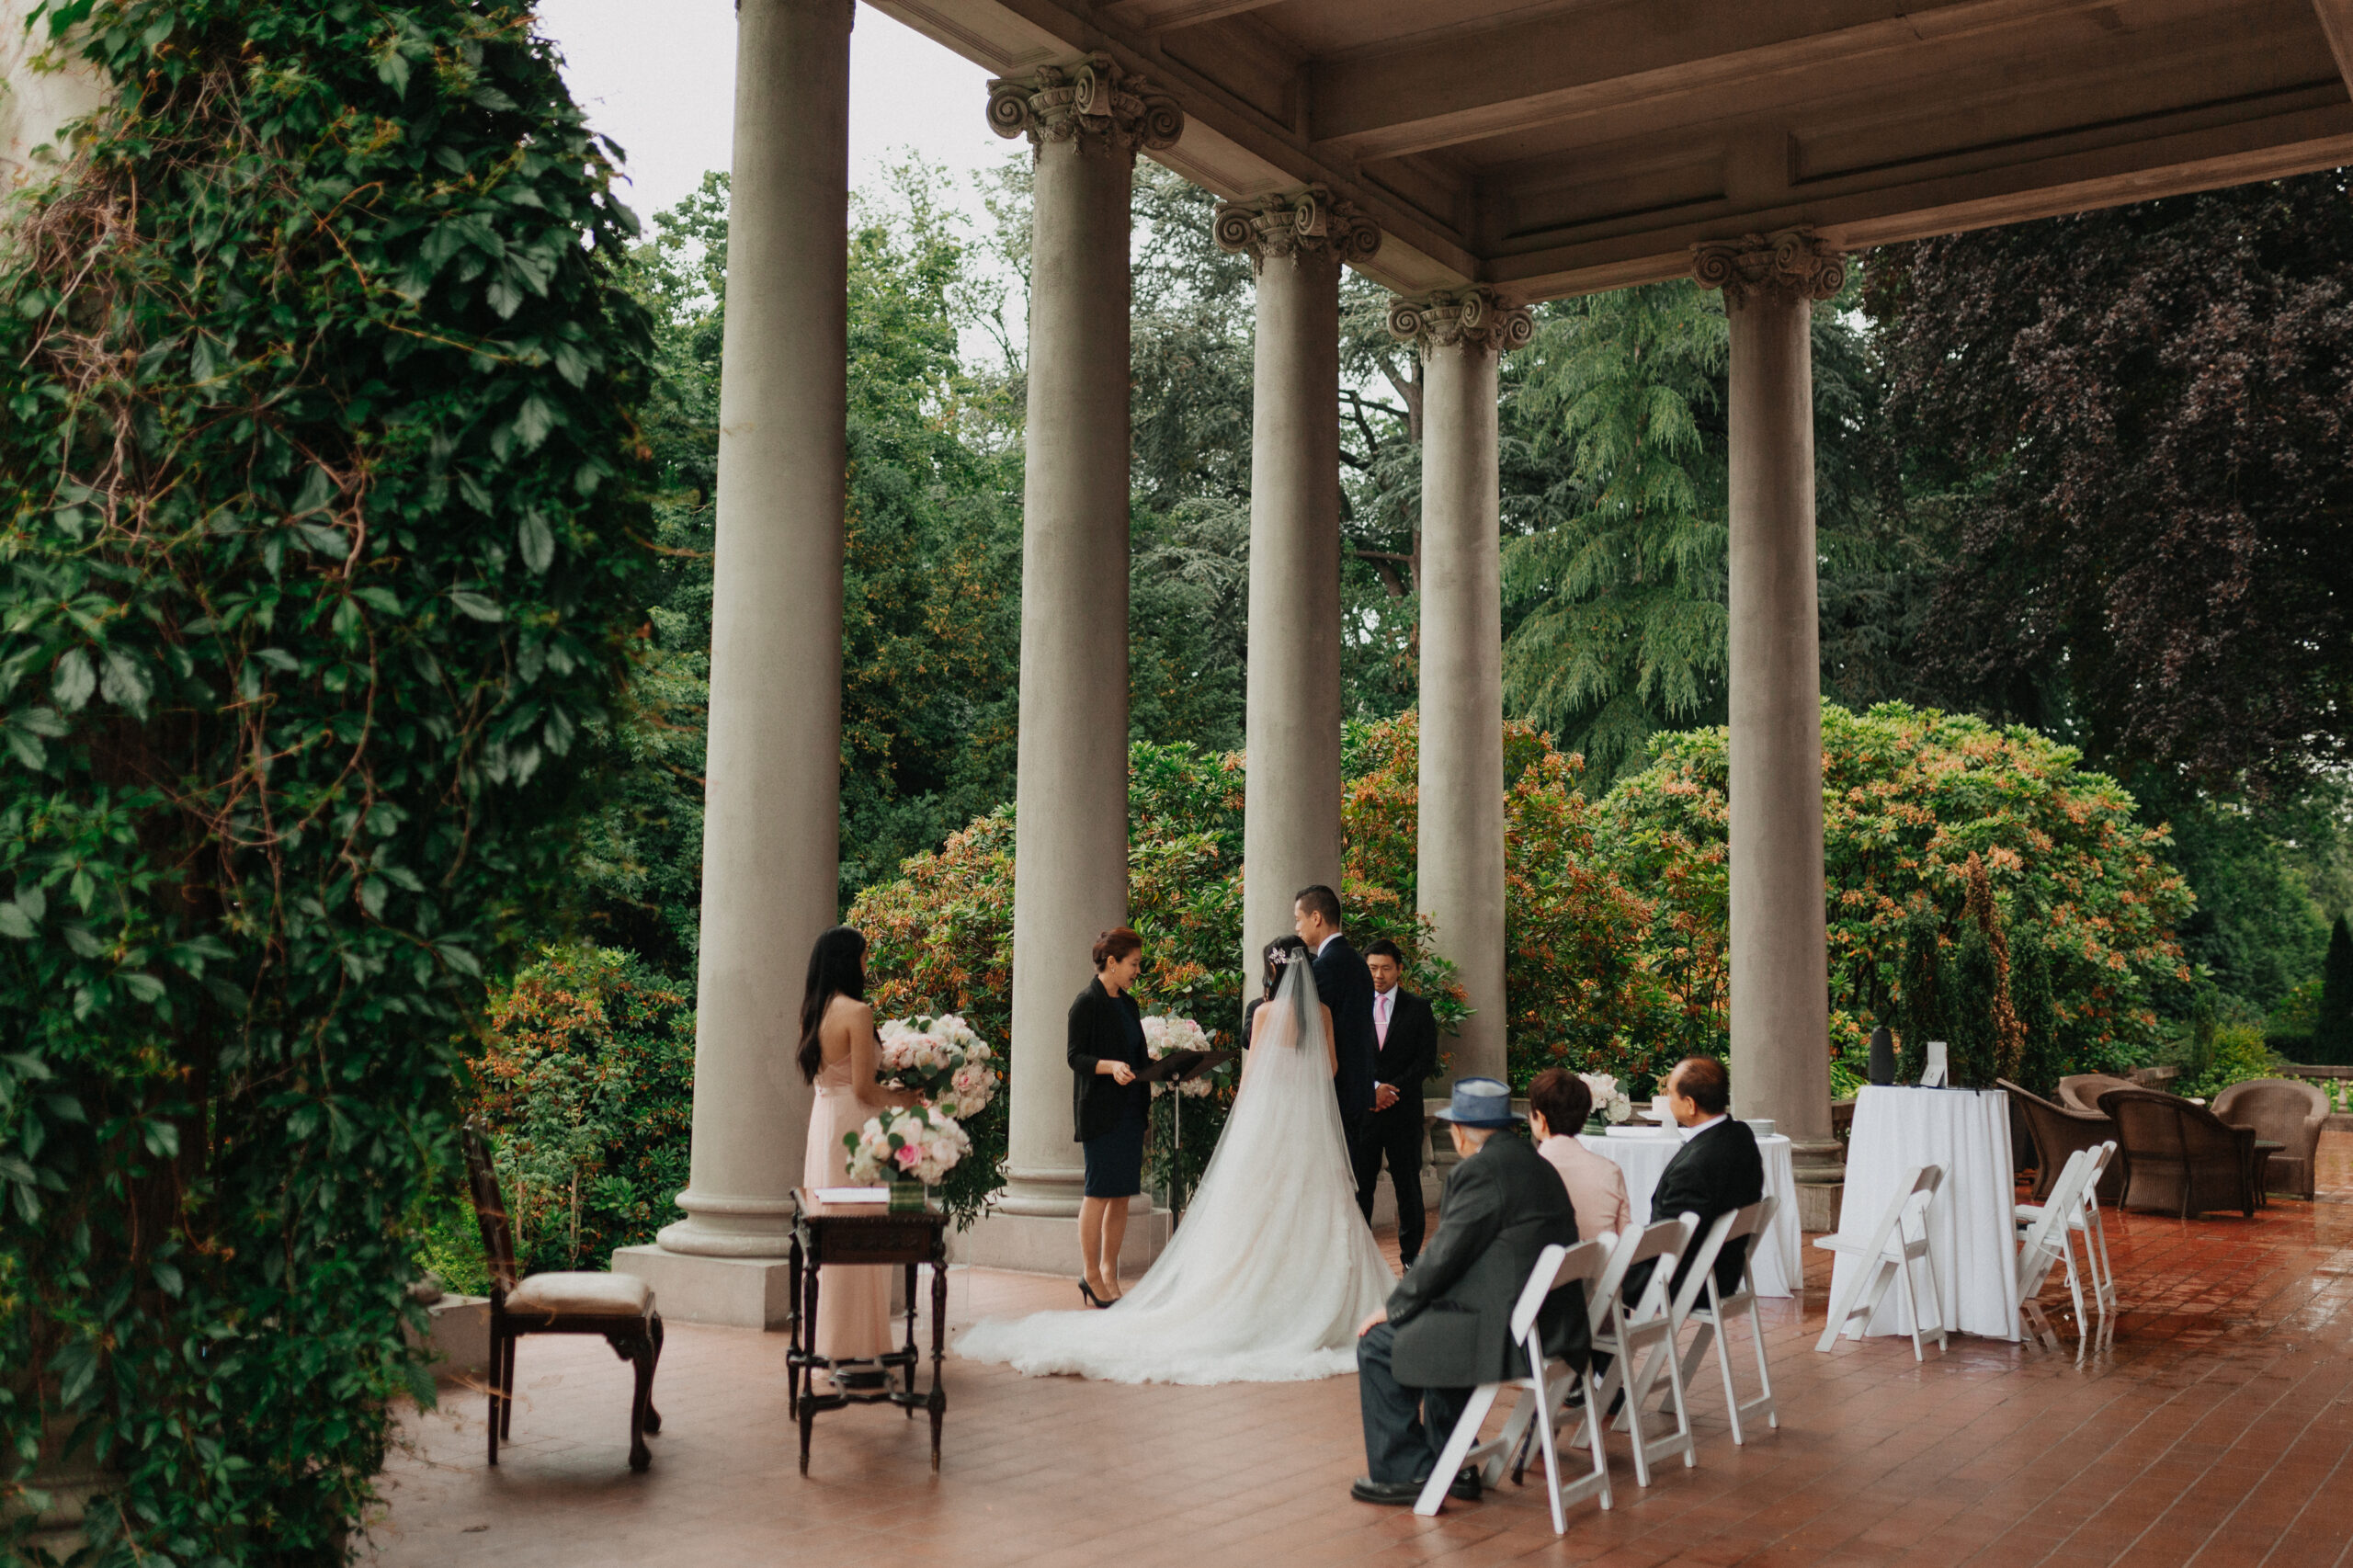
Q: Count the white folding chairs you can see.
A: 6